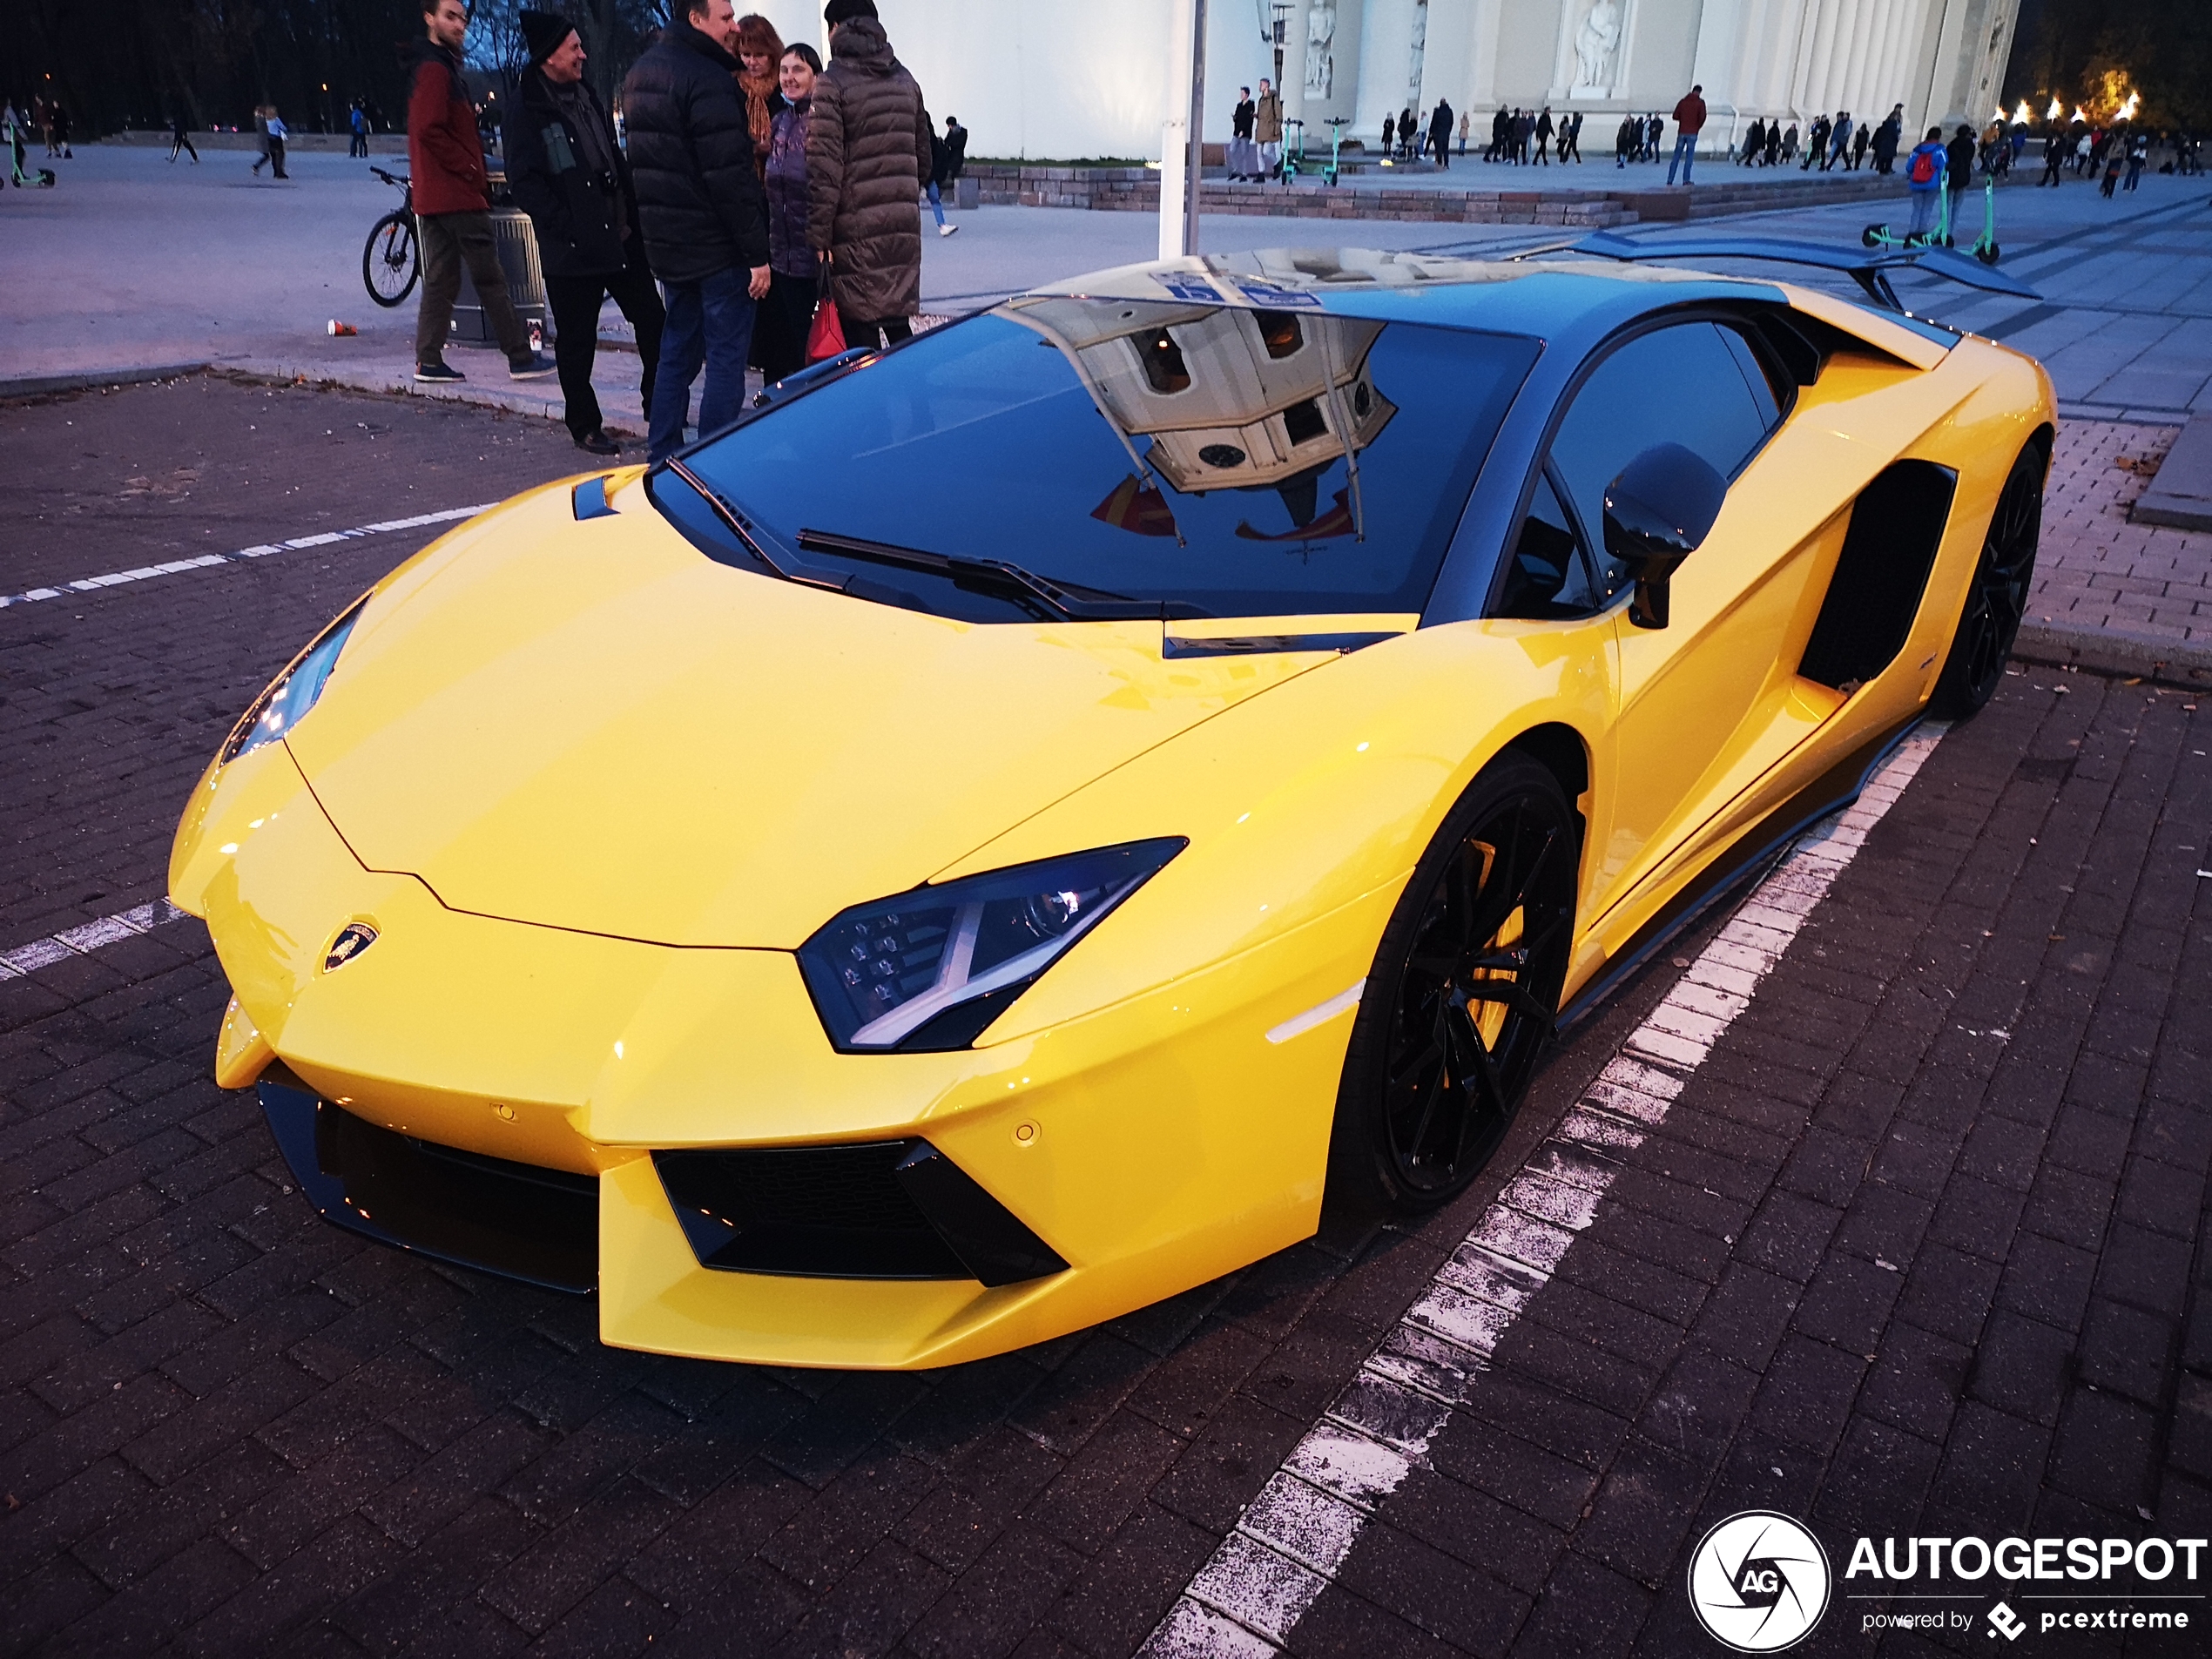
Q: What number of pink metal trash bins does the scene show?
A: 0